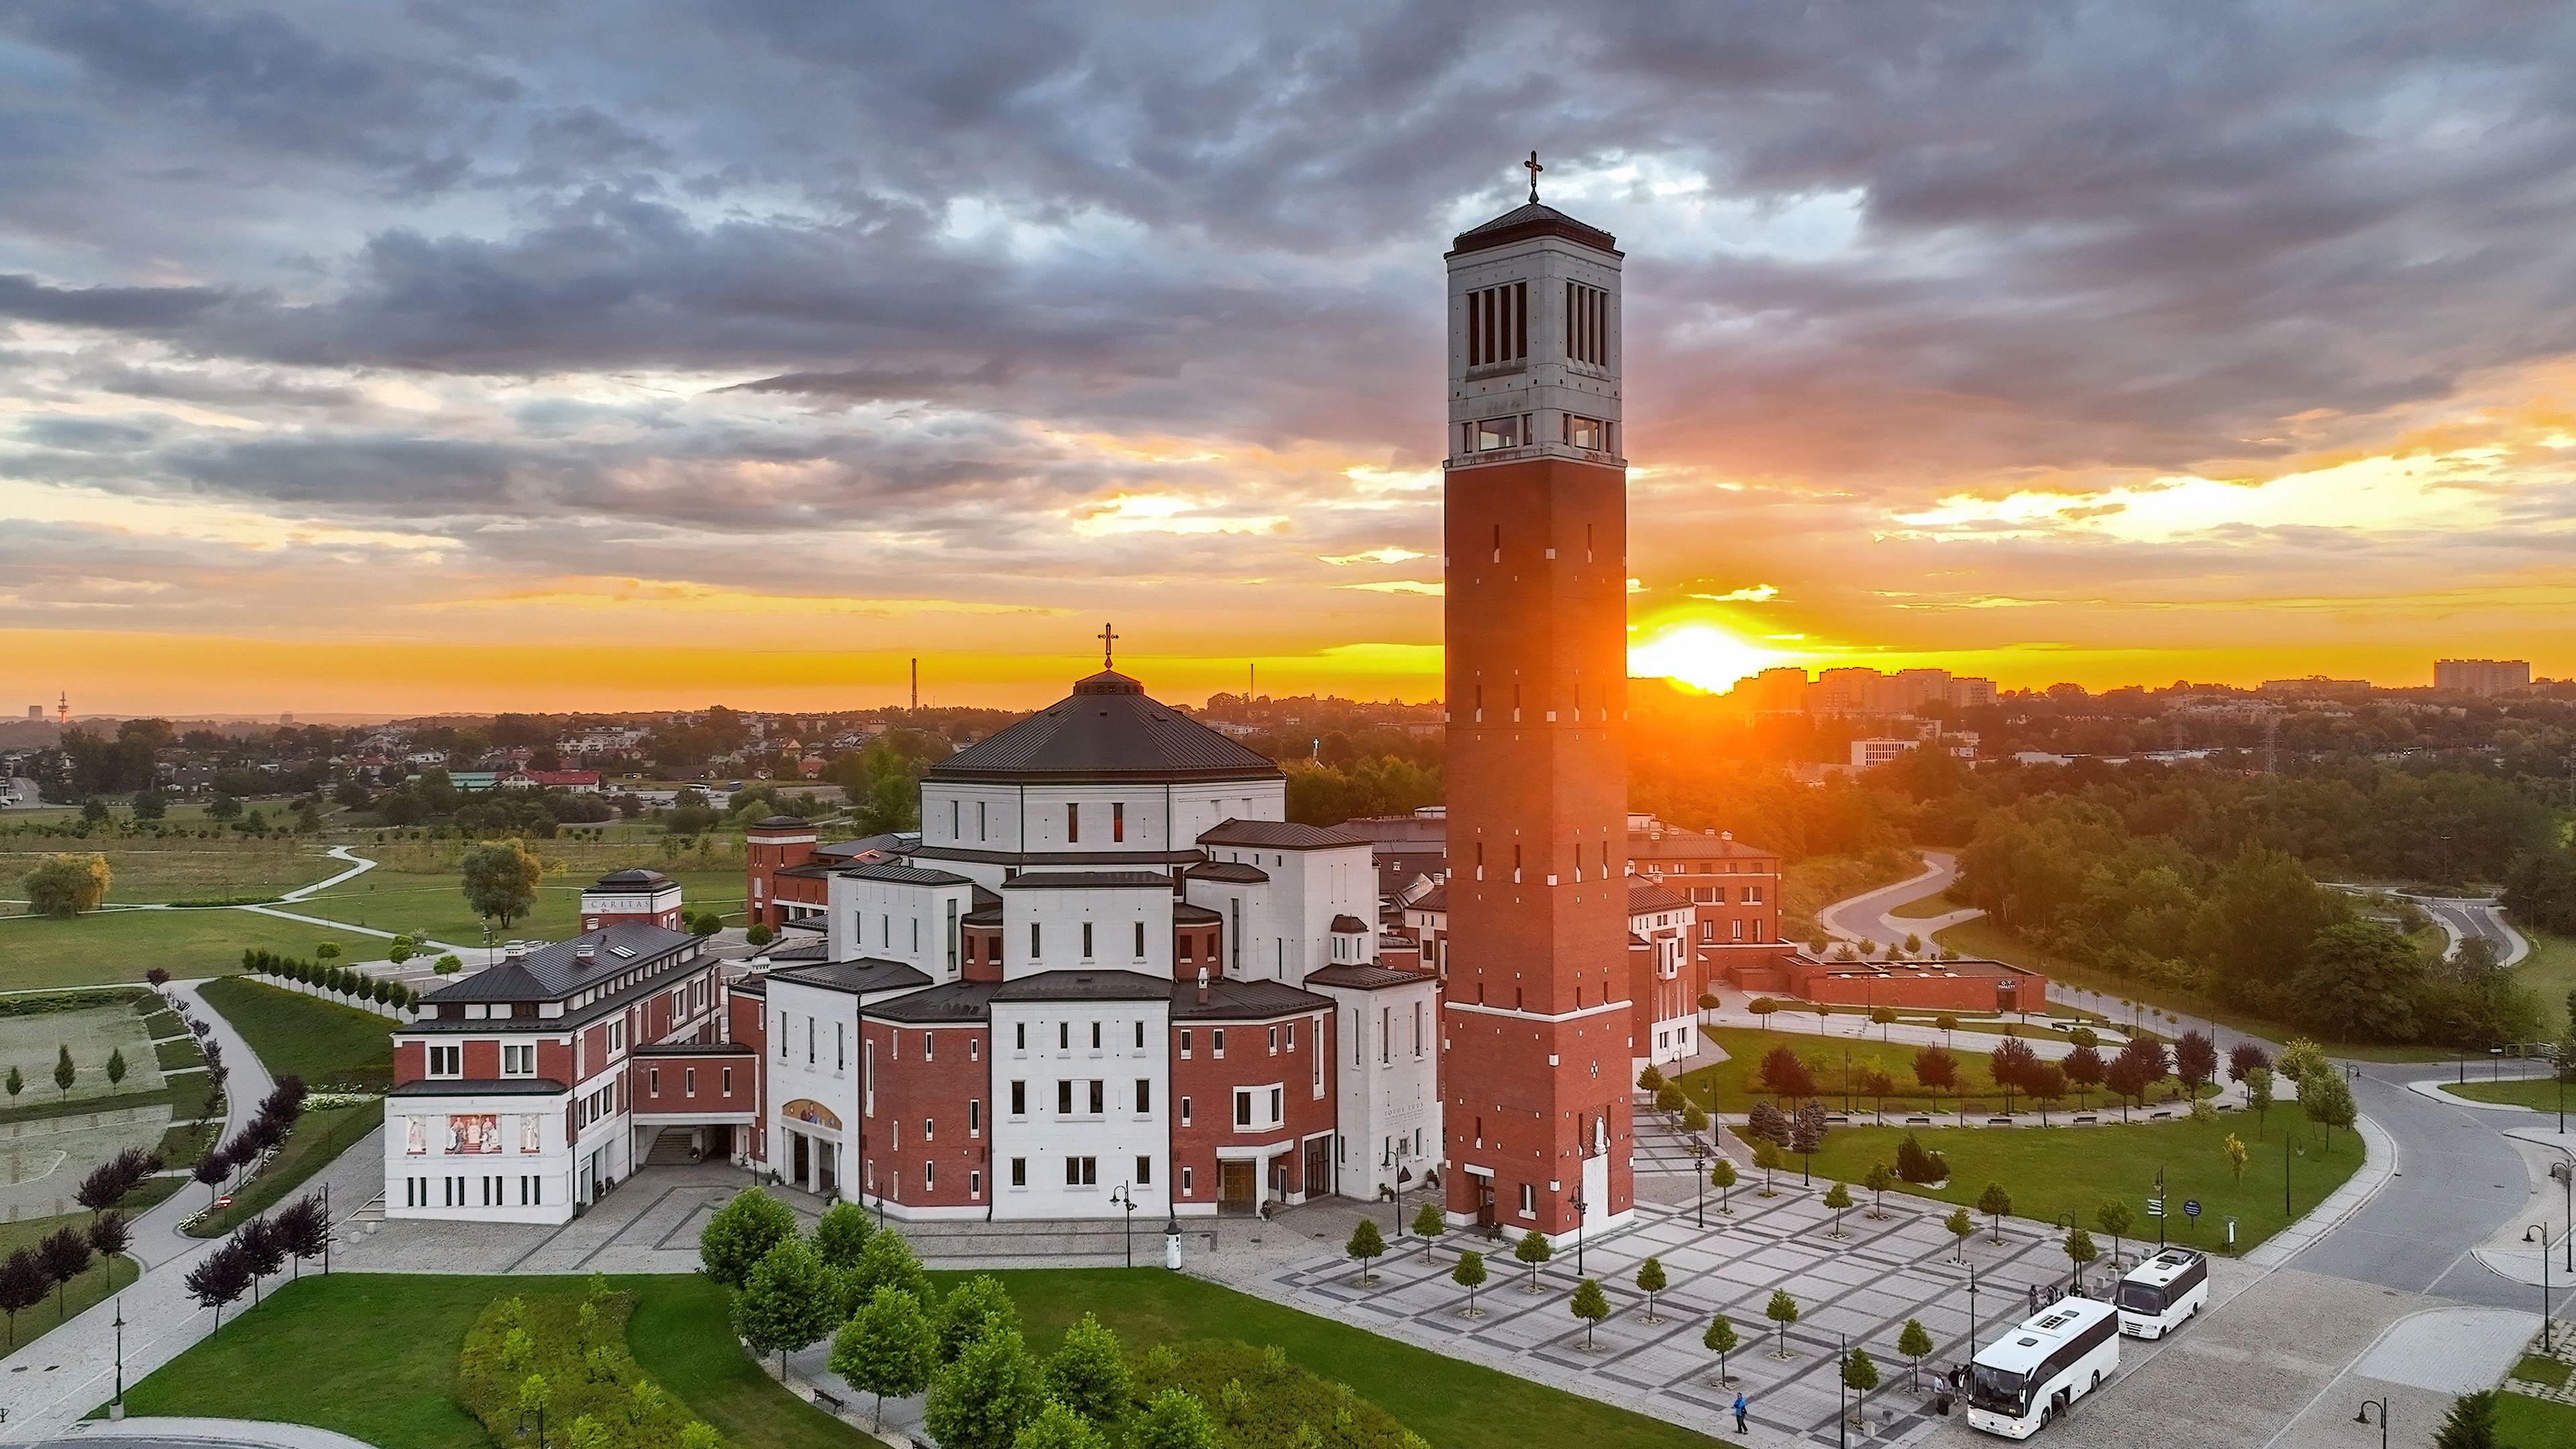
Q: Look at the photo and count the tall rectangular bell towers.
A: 1